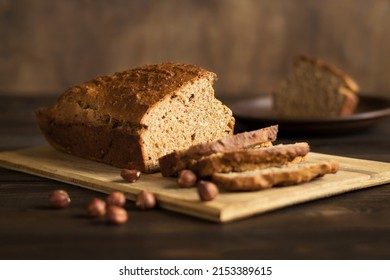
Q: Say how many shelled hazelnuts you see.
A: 8